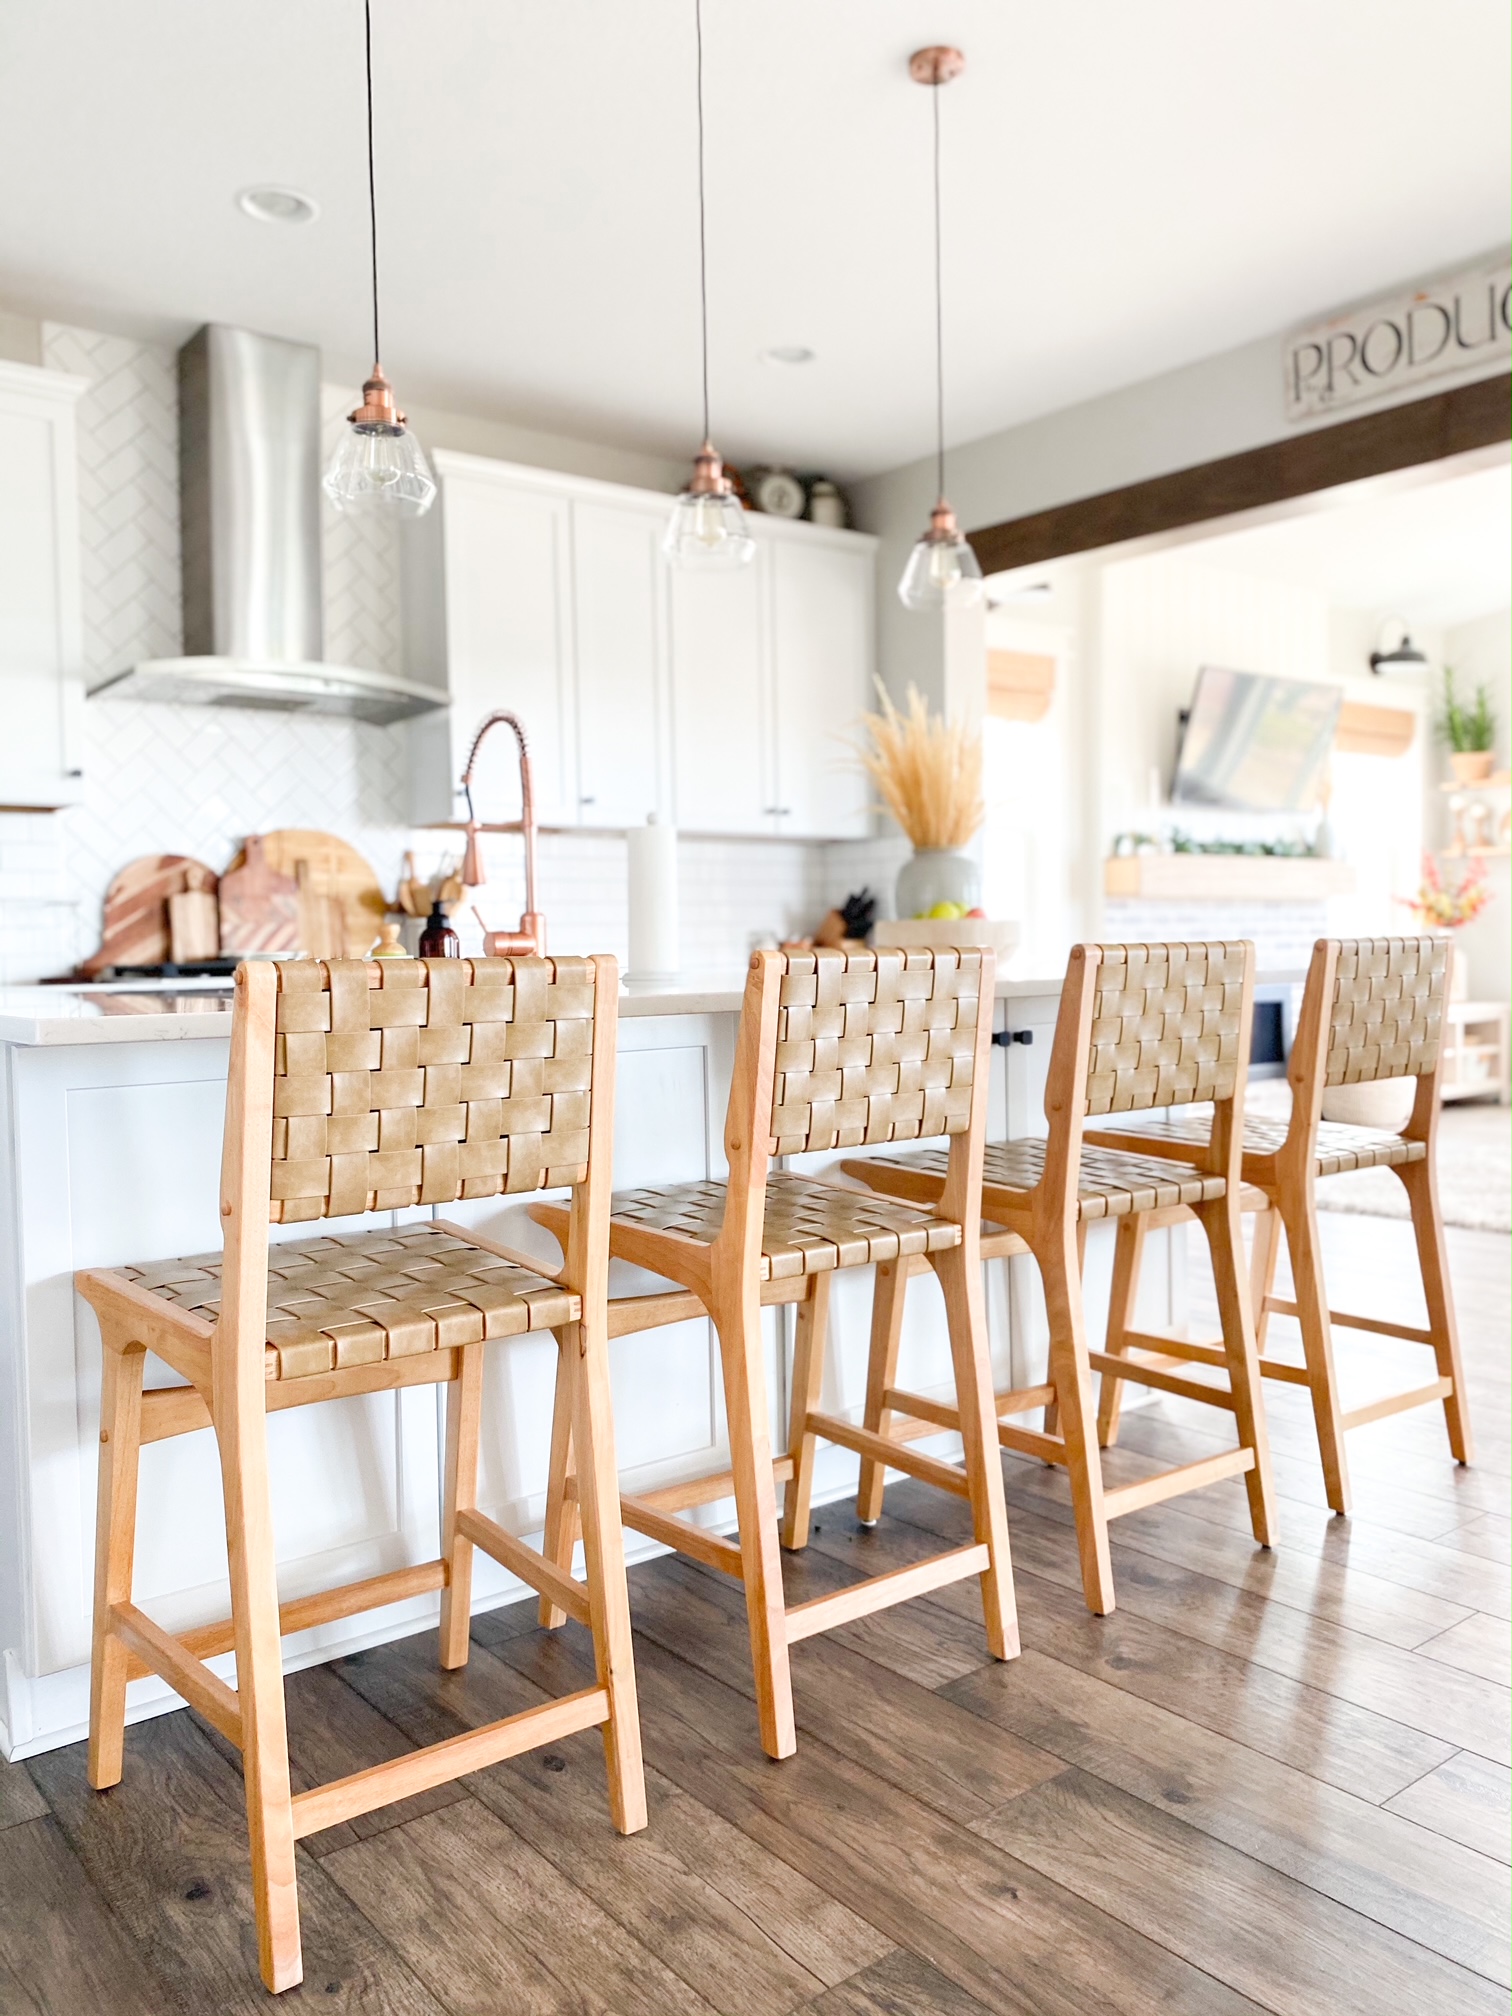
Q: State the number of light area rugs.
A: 1